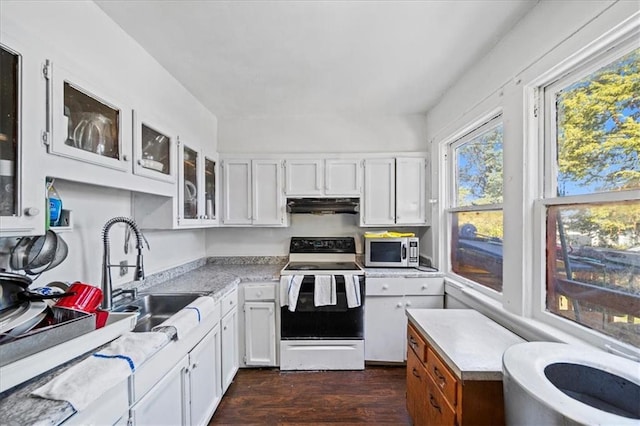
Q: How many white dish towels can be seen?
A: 5